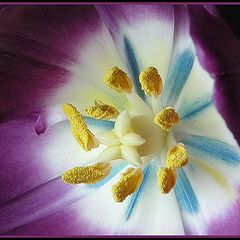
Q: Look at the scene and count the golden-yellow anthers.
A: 9